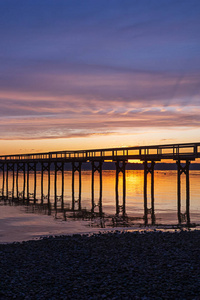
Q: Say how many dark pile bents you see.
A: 11